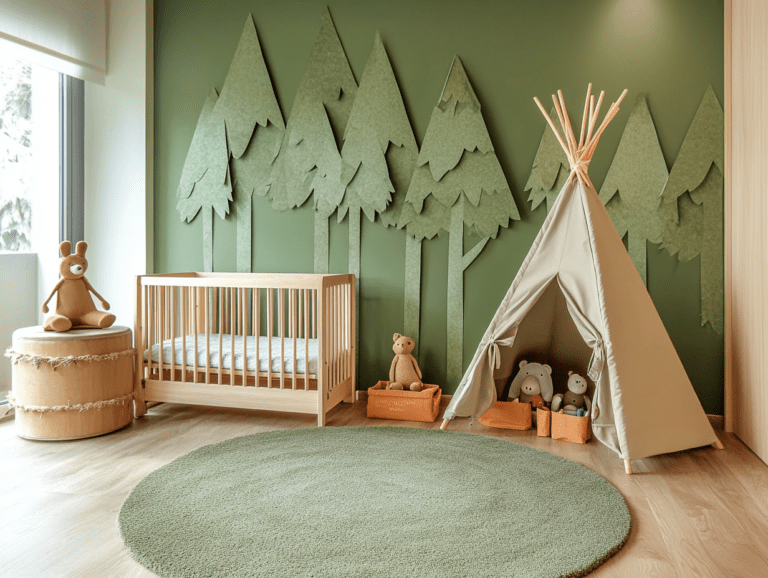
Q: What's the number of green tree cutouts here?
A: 8